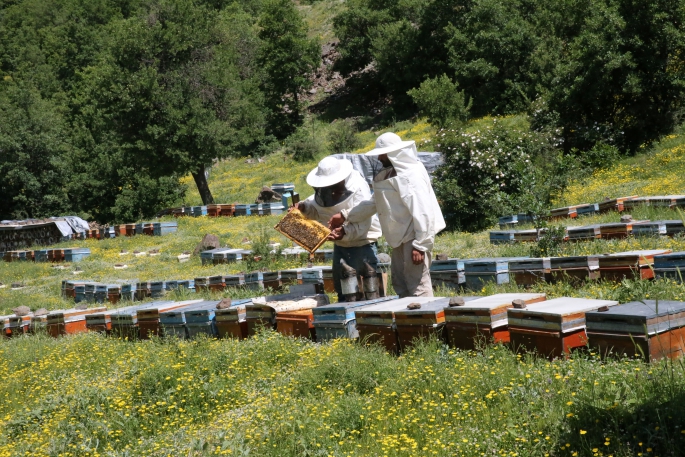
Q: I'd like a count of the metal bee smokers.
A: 2